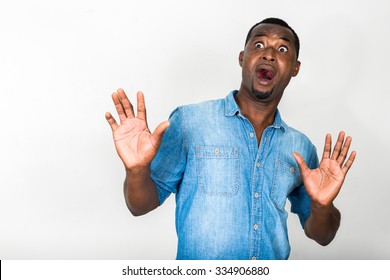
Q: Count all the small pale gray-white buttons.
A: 7